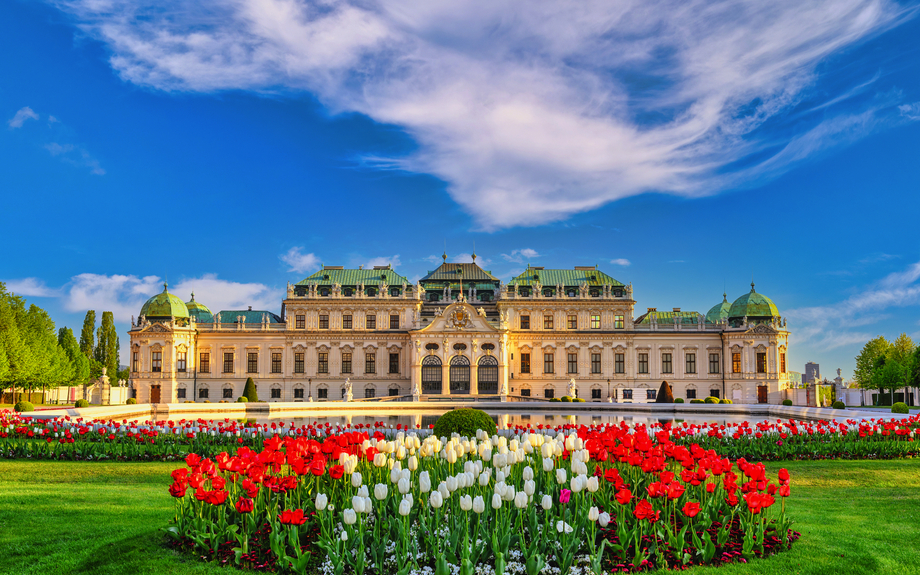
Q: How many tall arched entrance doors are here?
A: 3